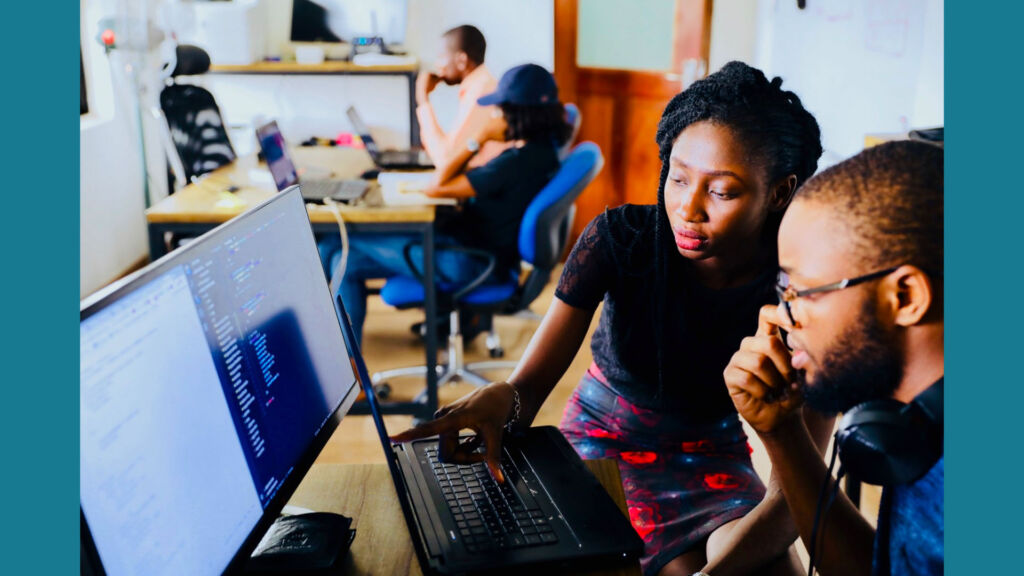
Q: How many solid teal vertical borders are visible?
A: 2